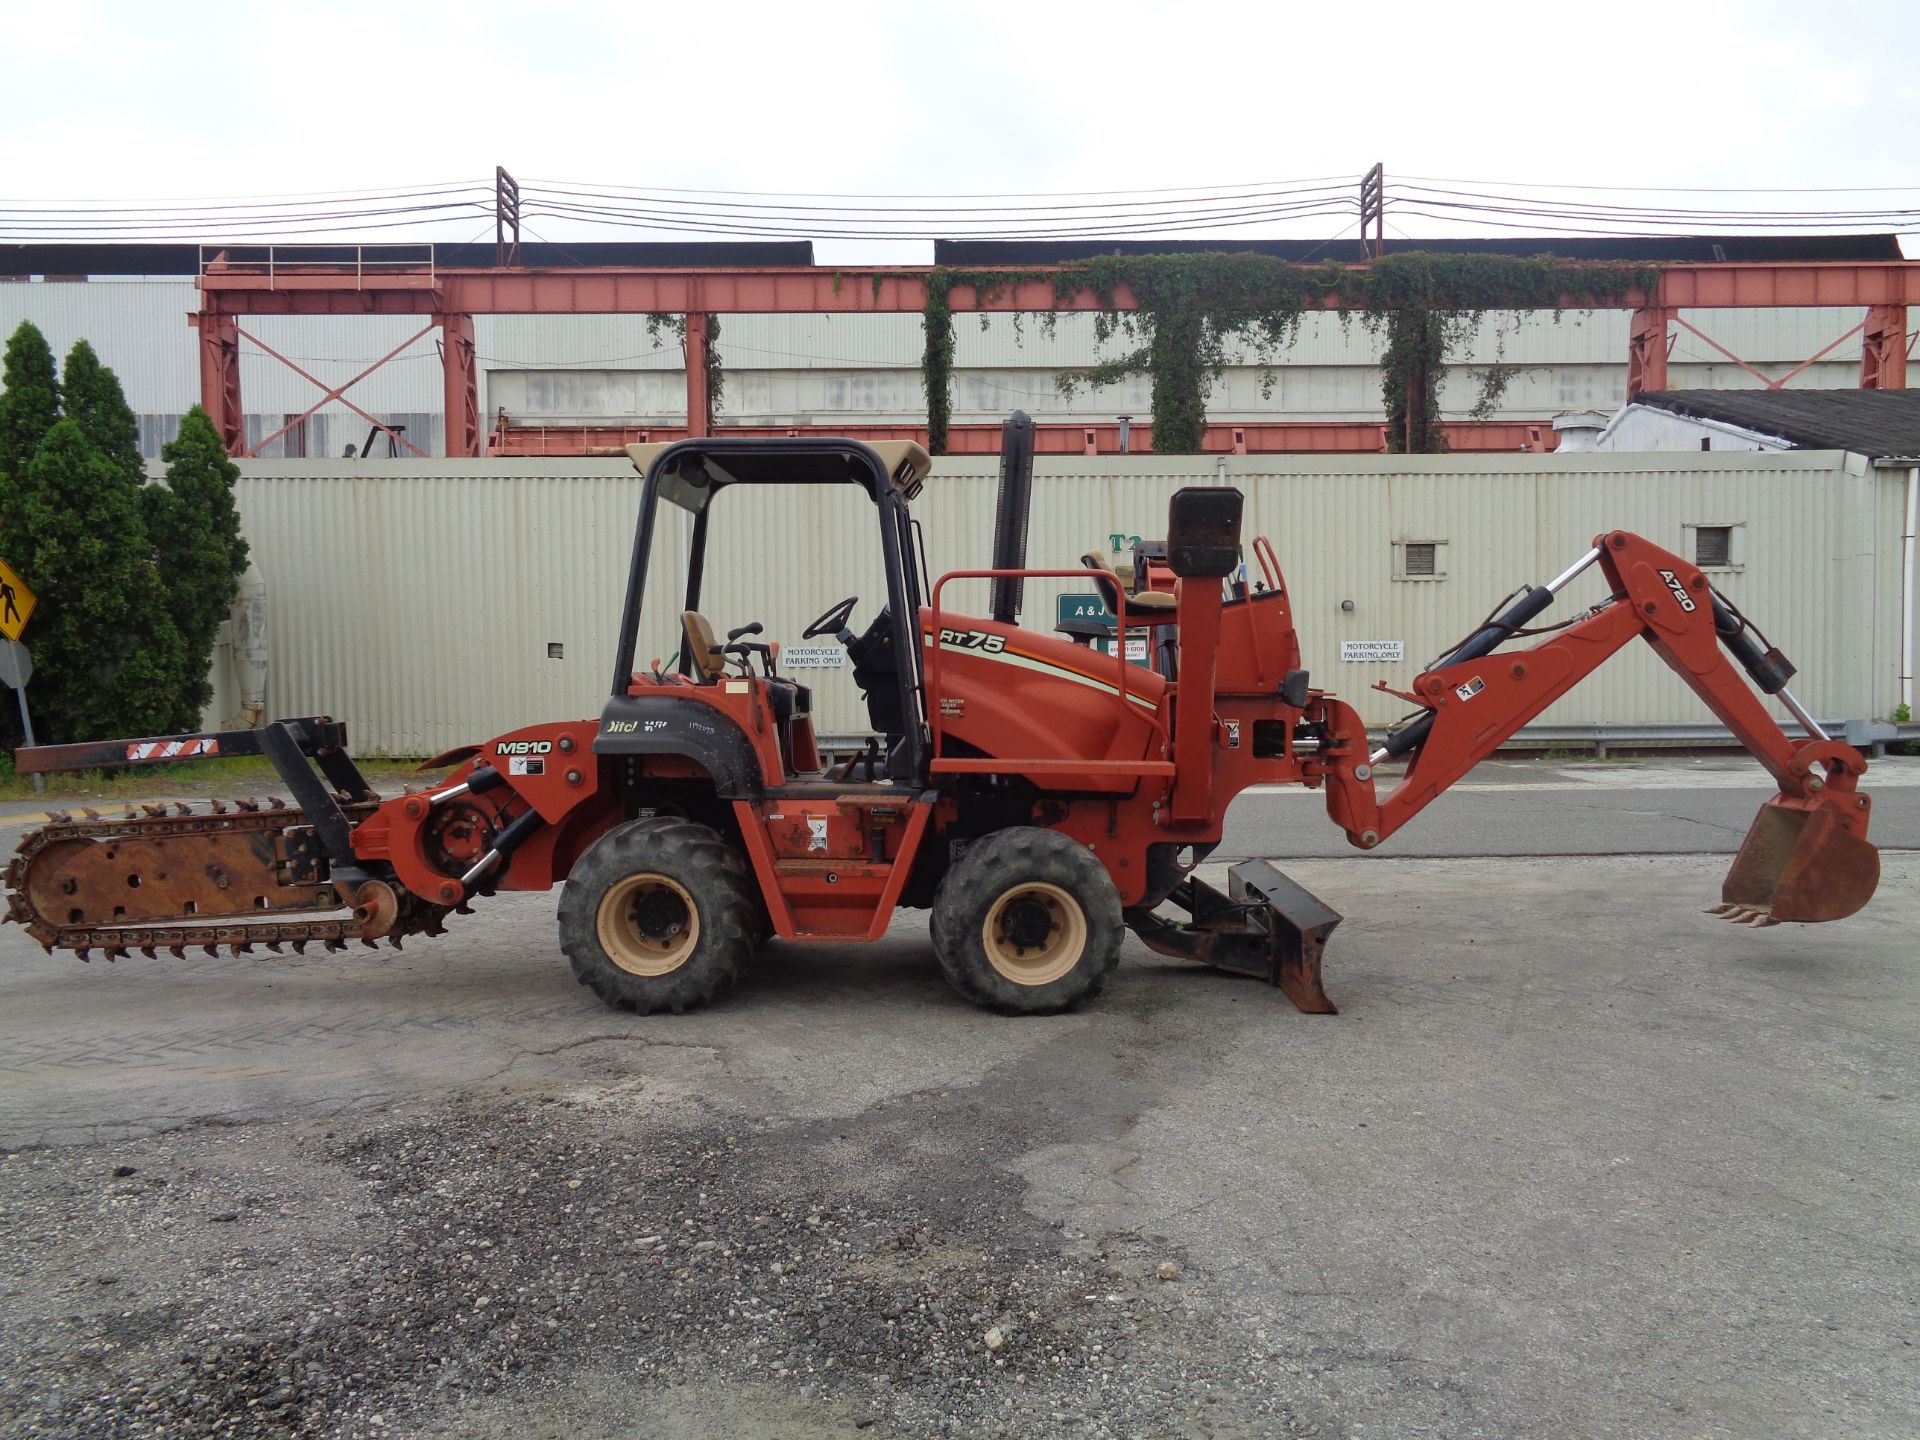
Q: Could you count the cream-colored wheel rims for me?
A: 2